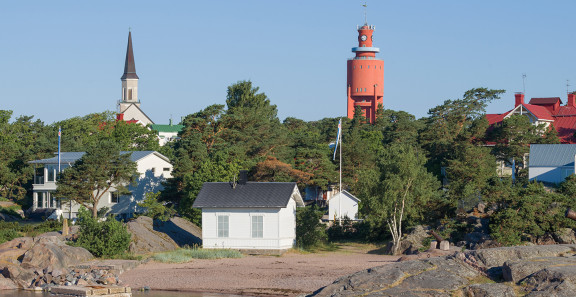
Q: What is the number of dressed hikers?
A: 0